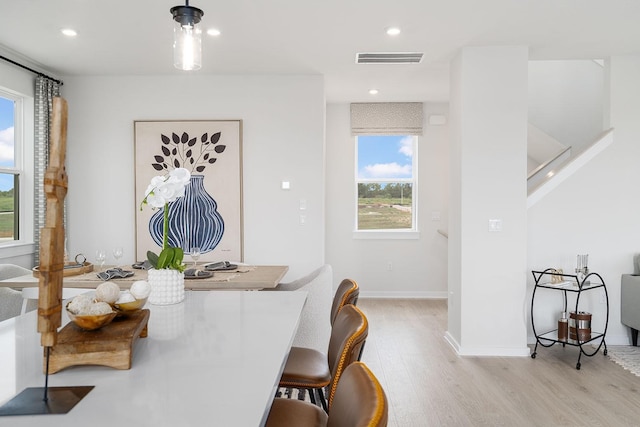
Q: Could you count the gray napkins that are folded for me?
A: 4